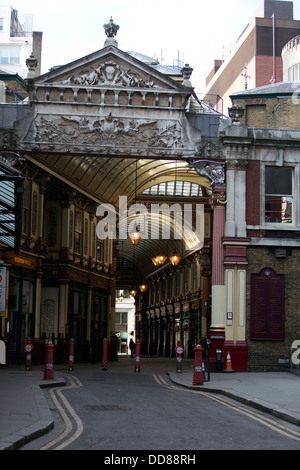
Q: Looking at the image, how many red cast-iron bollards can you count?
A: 7